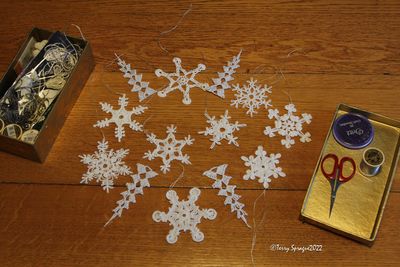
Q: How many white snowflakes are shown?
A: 9